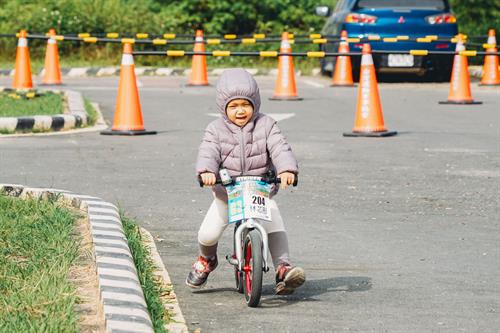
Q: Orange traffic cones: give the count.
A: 9